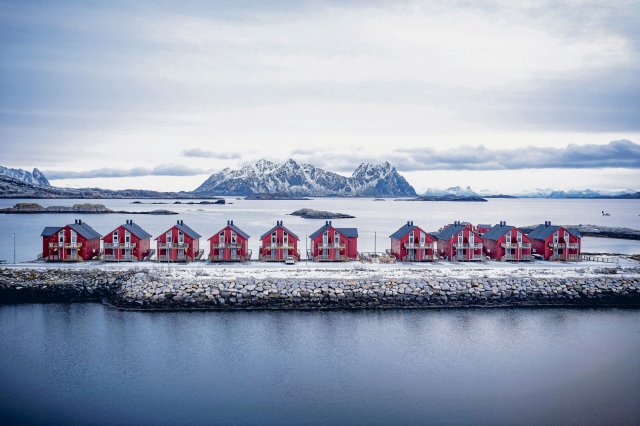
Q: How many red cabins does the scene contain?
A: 10